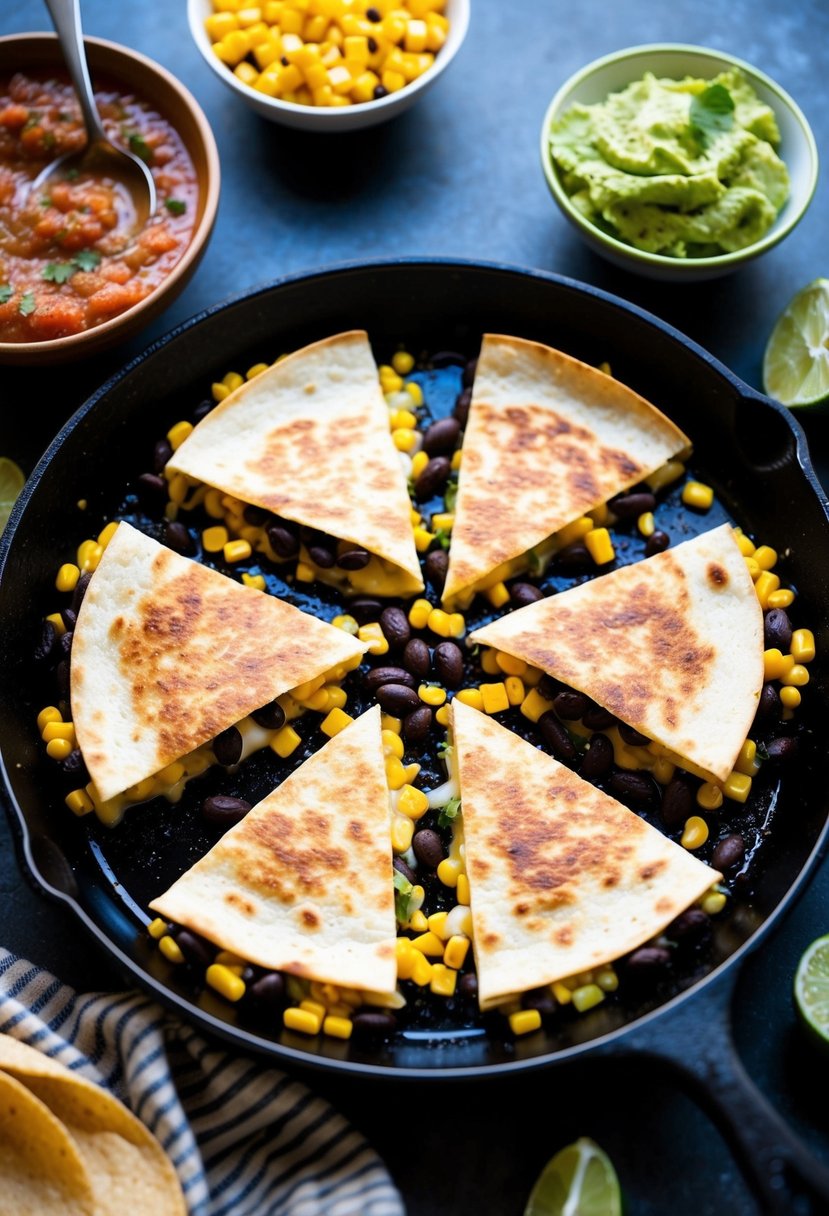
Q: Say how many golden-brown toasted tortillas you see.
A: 6